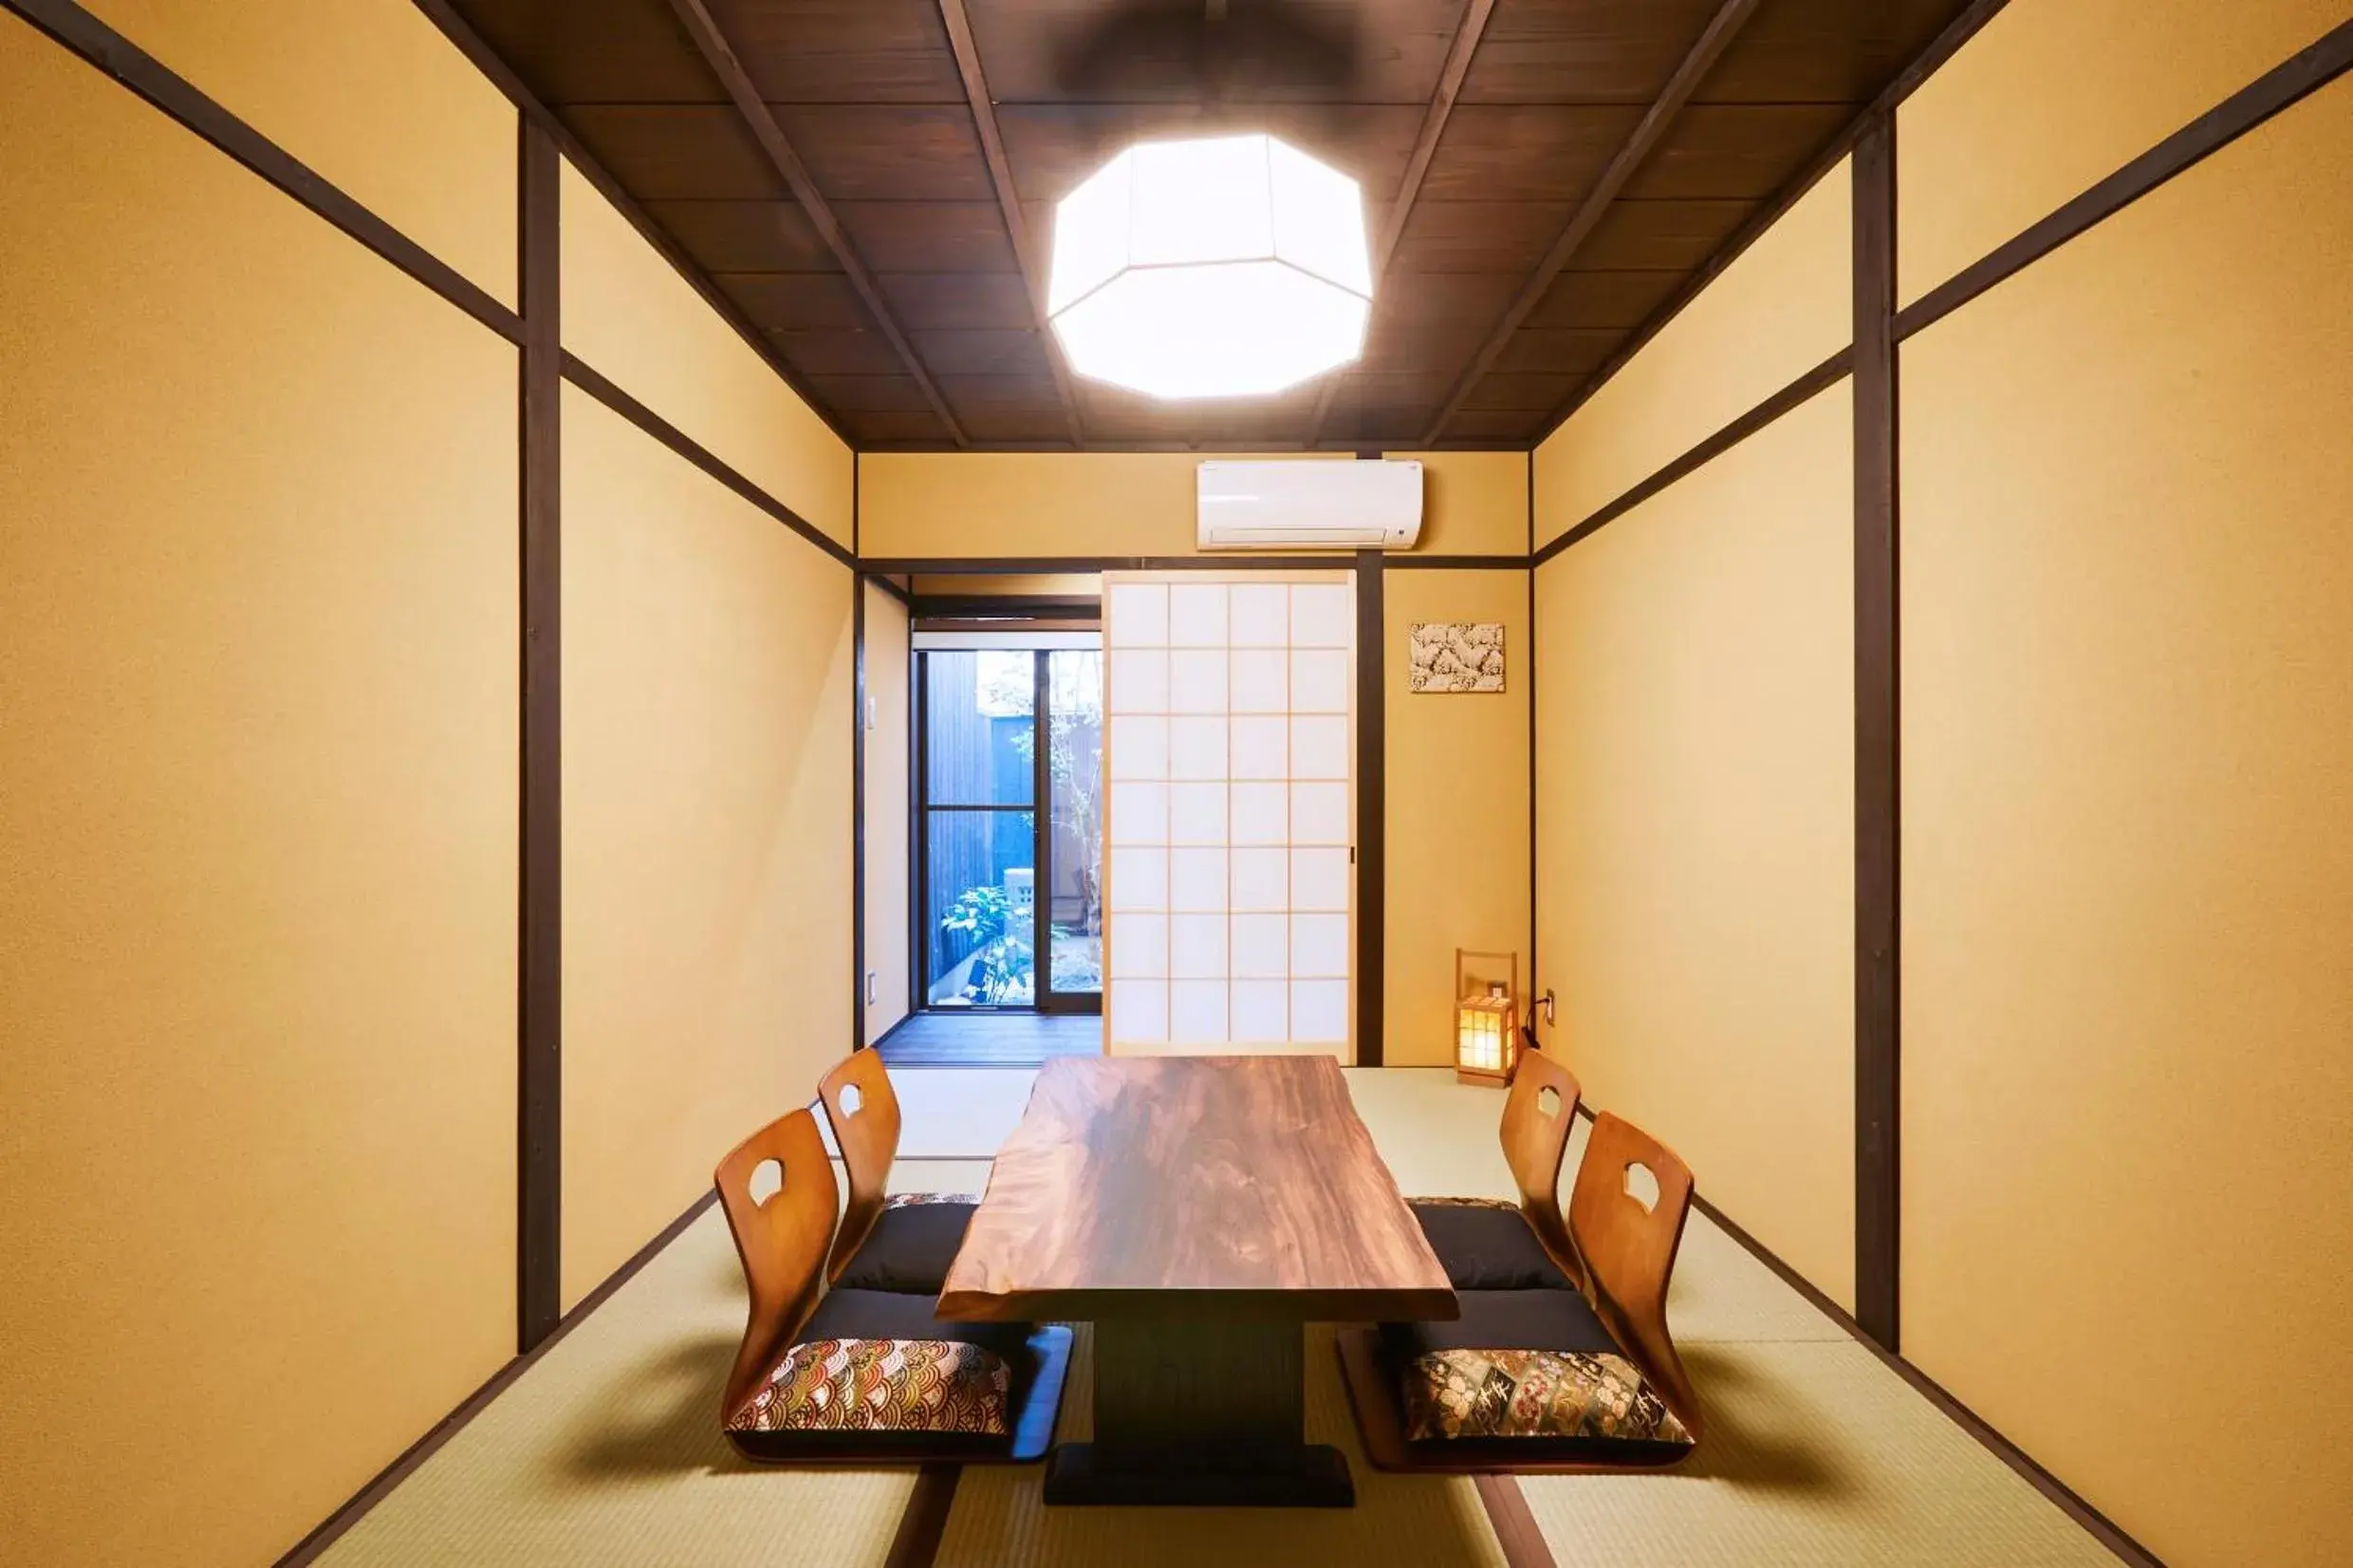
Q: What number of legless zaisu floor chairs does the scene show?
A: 4